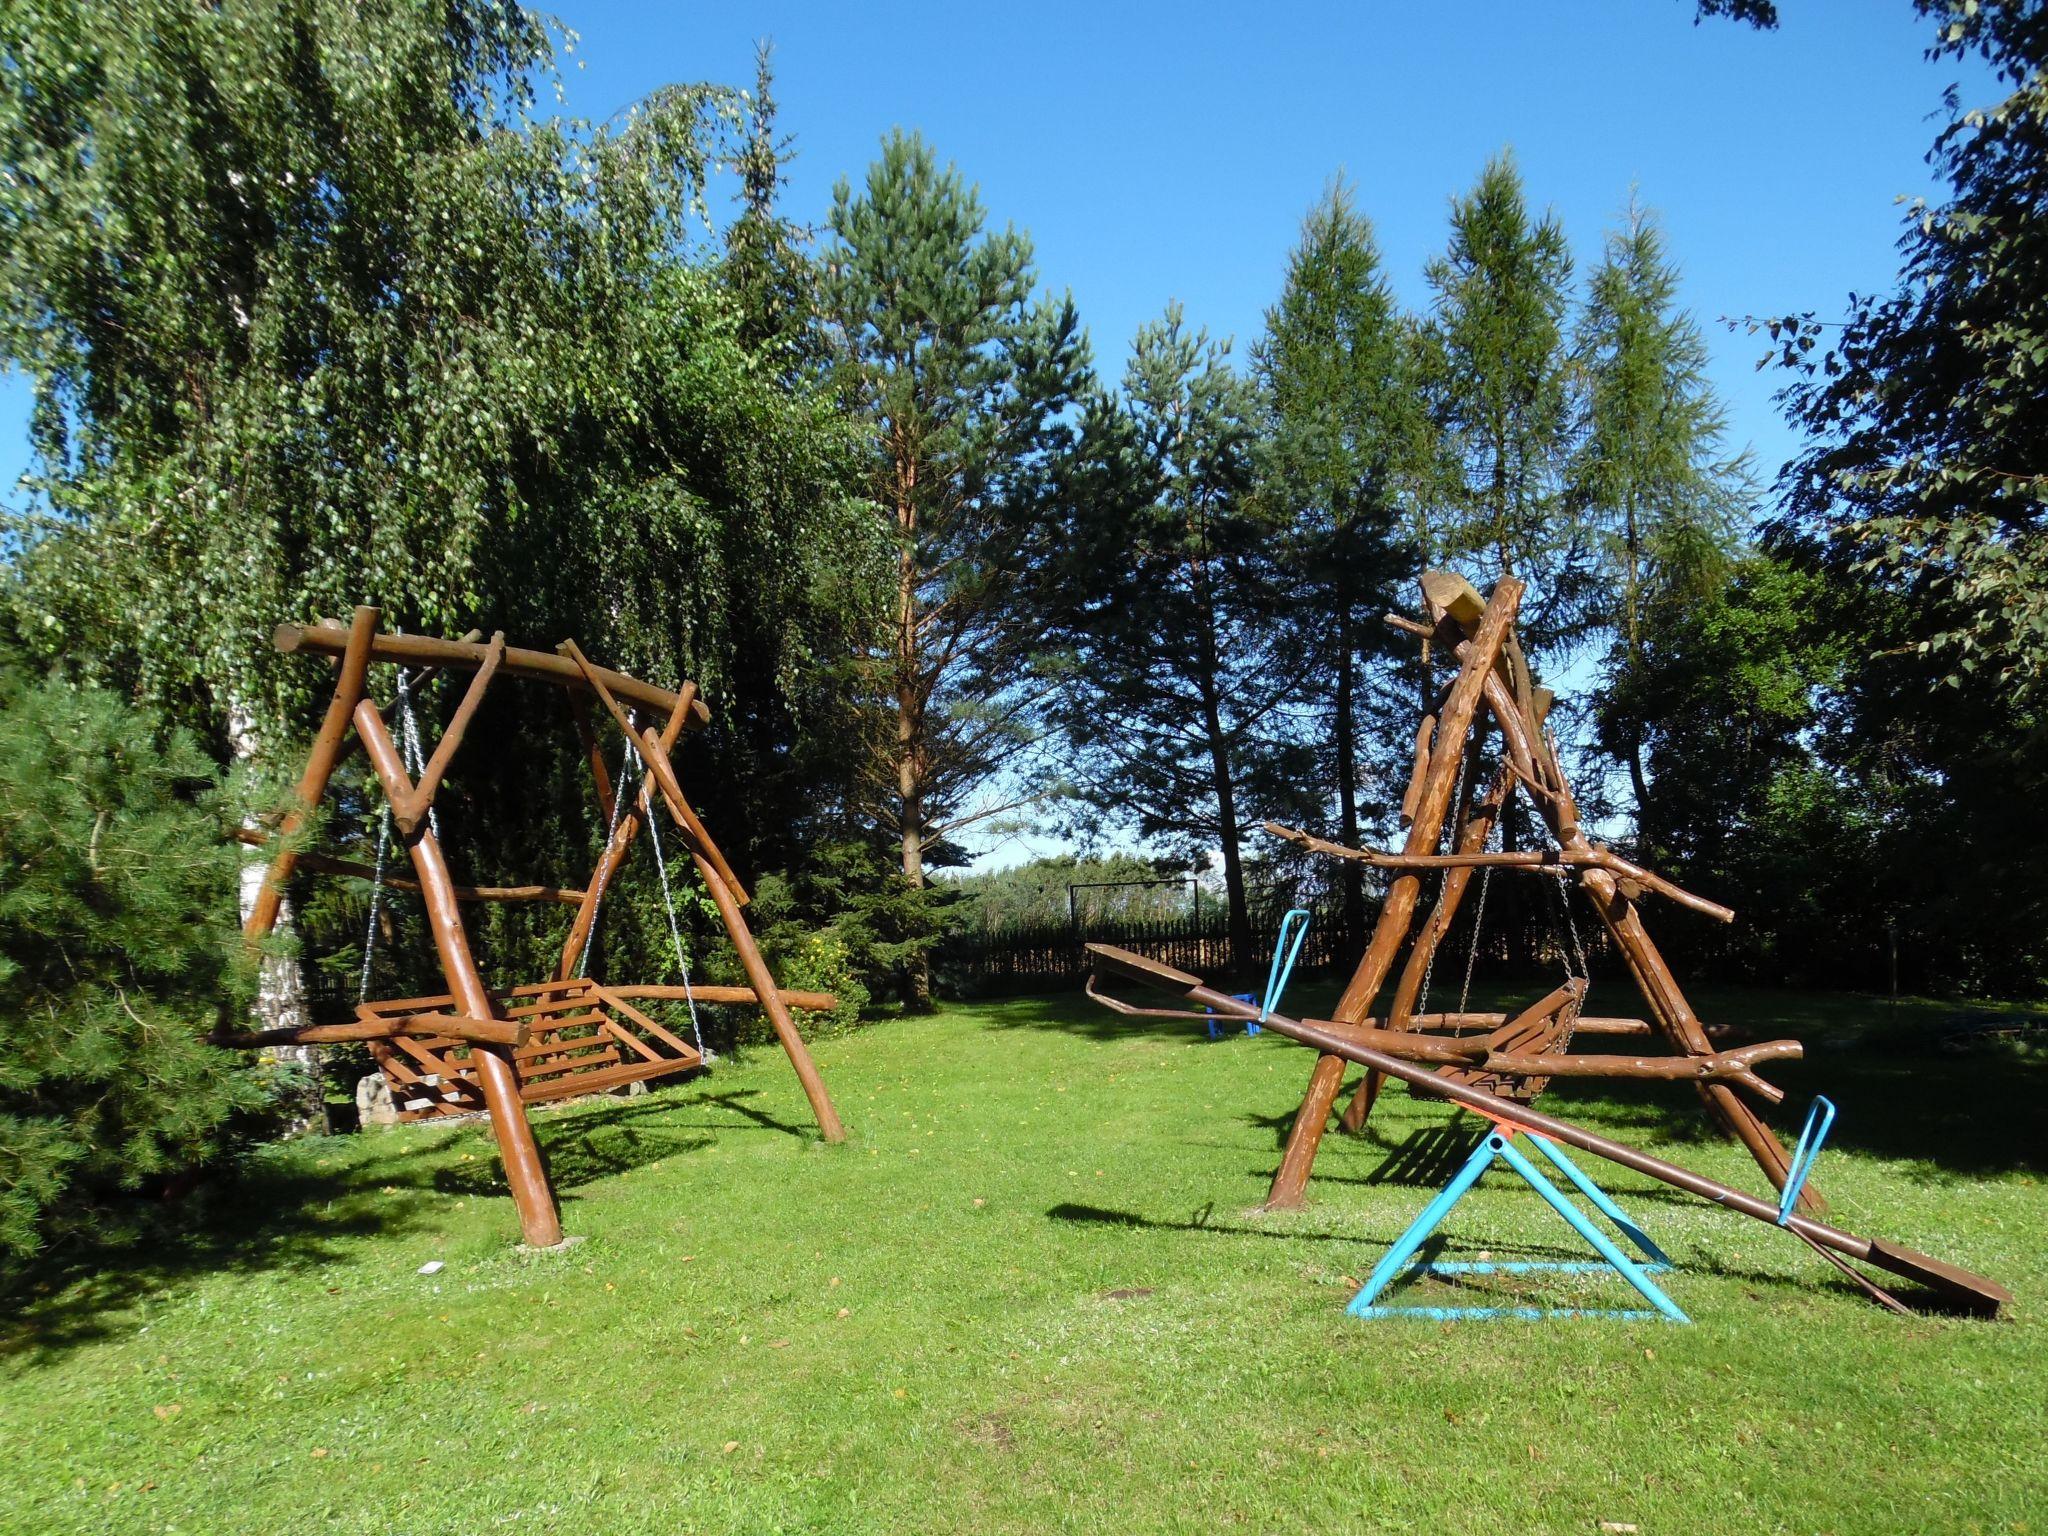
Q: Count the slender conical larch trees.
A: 3